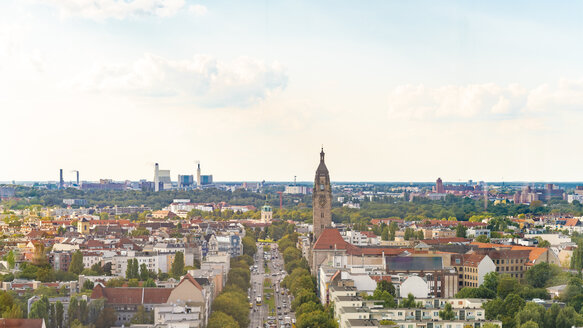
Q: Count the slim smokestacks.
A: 4